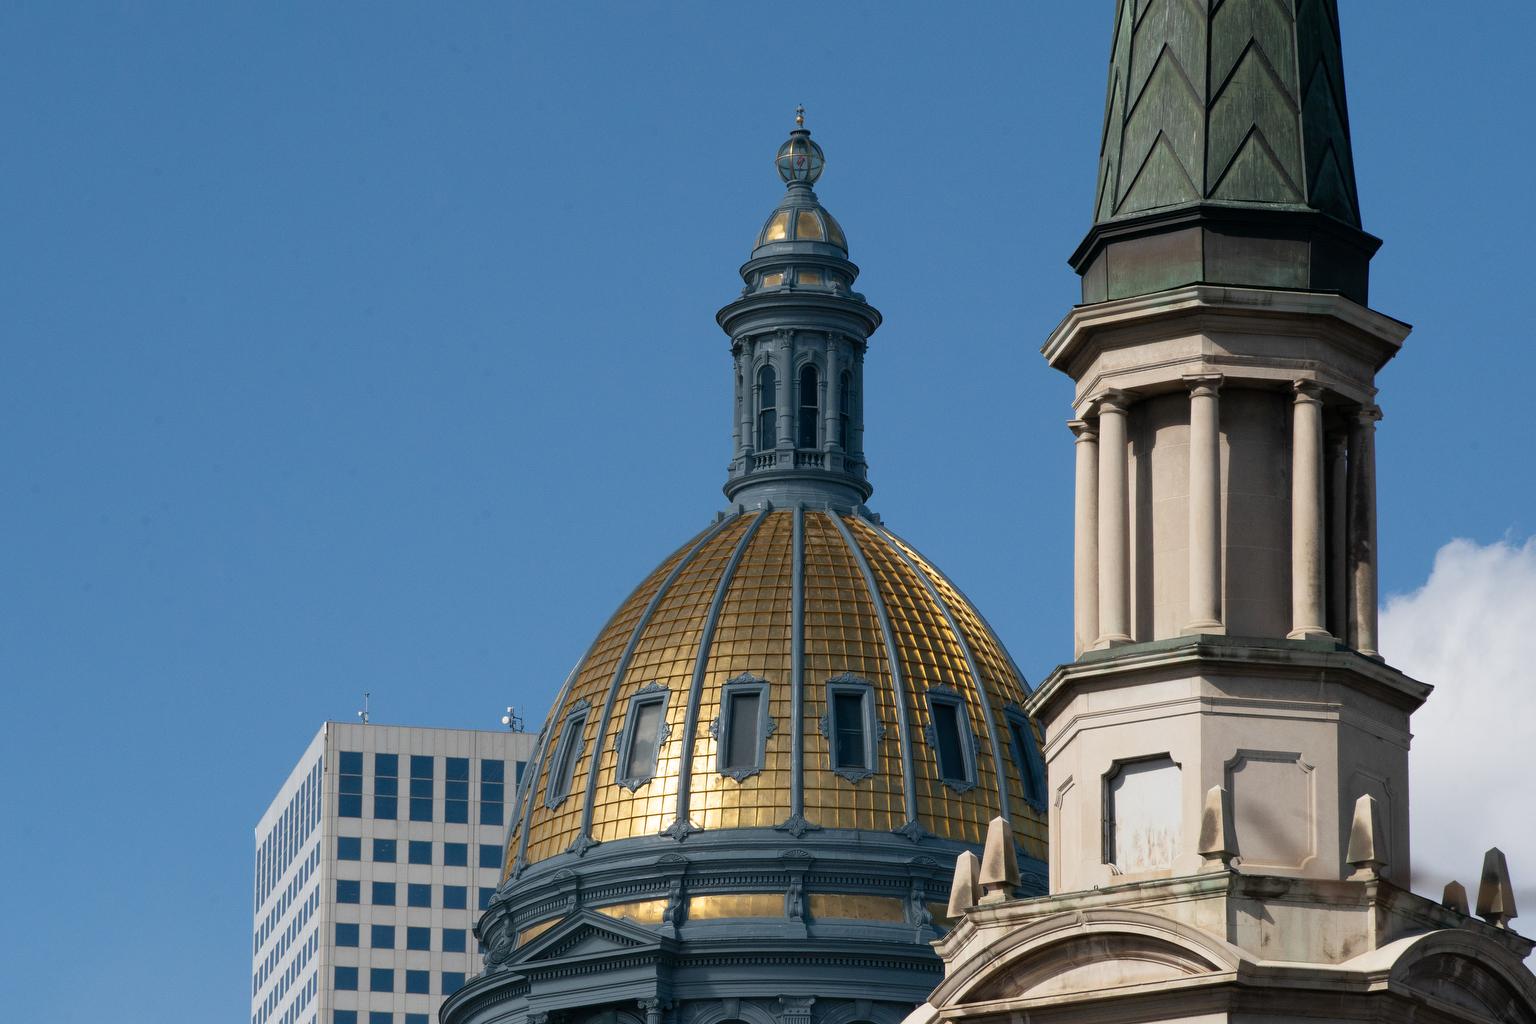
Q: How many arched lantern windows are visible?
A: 3